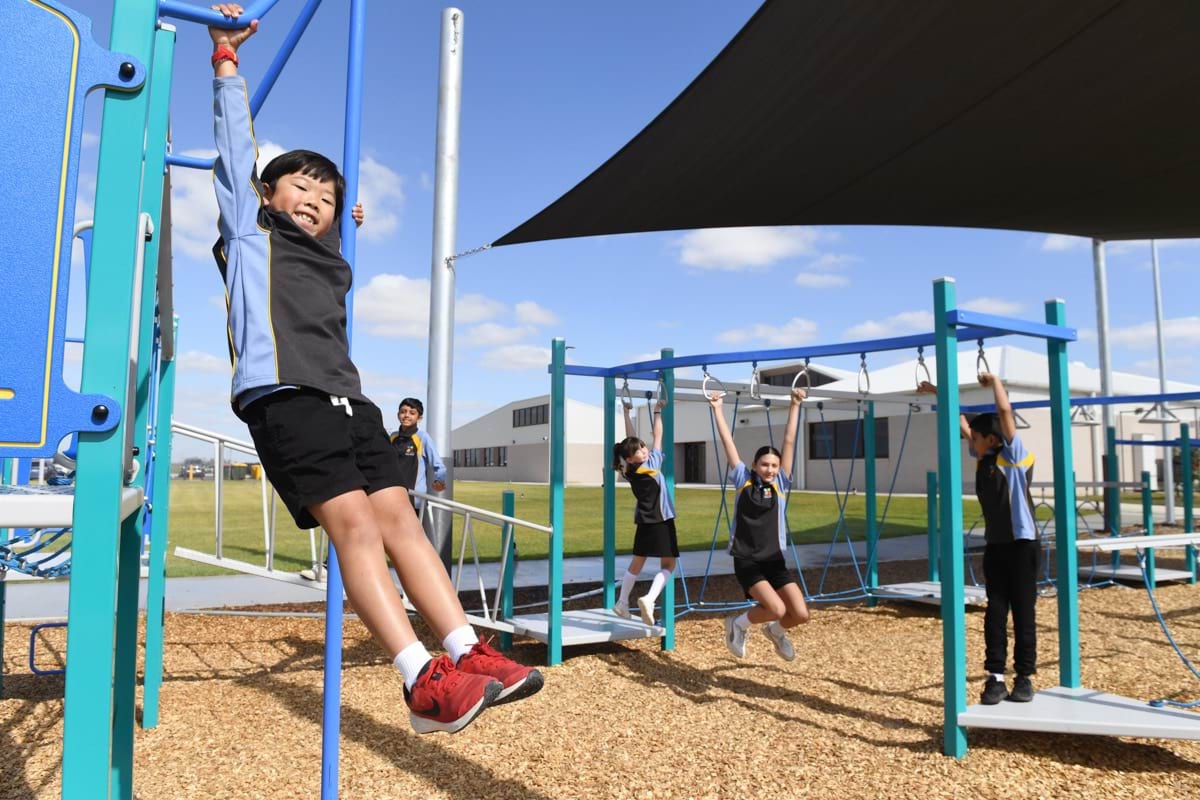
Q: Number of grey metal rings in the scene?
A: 8